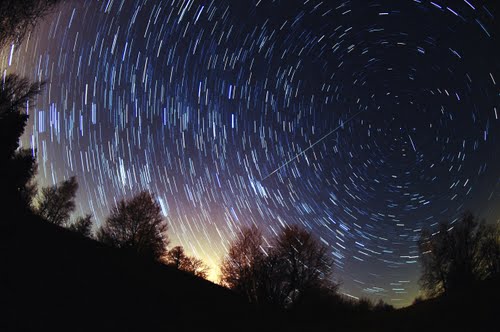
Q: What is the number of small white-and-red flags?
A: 0